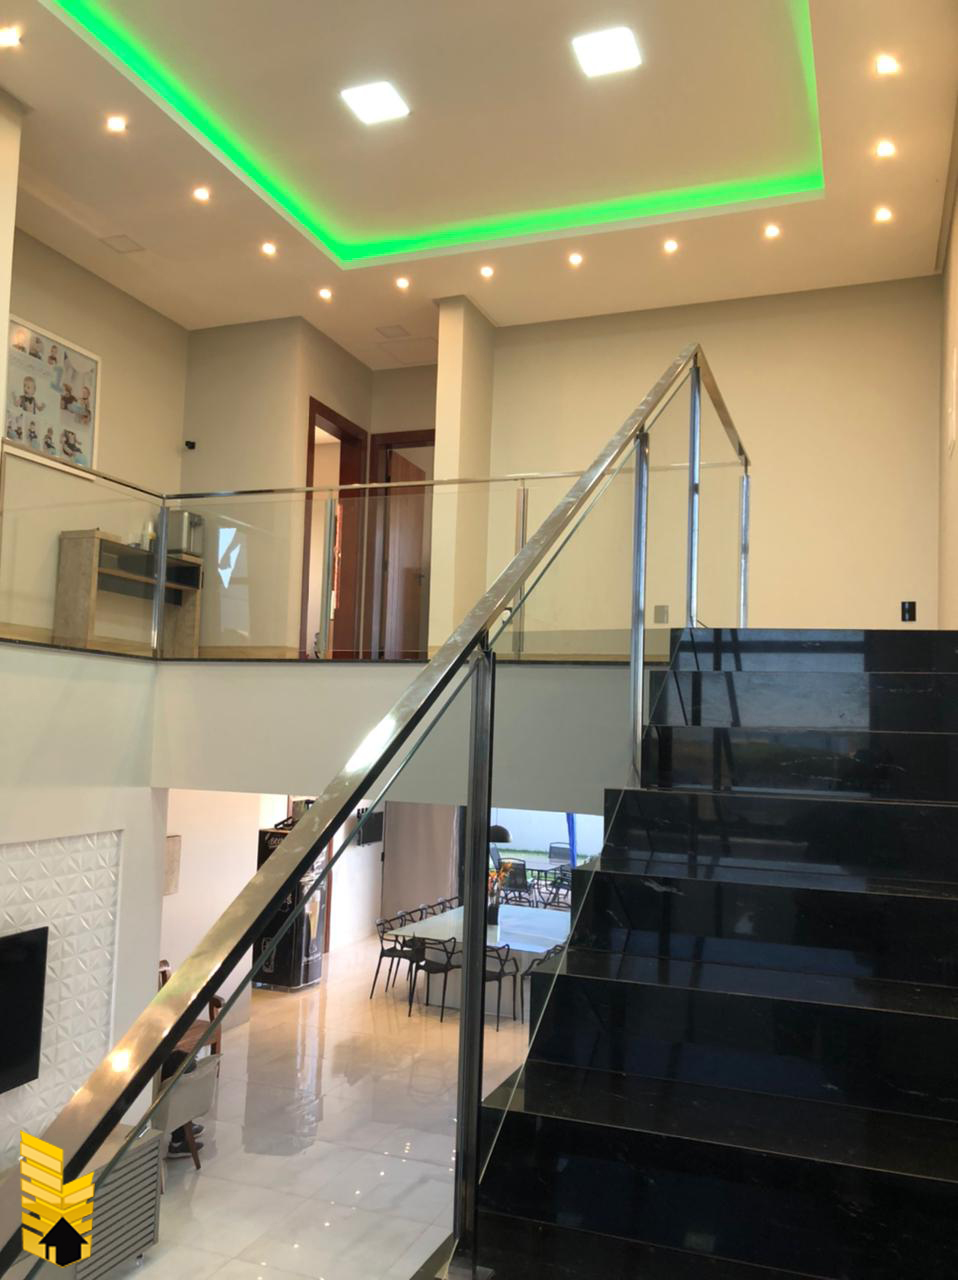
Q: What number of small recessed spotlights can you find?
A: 13